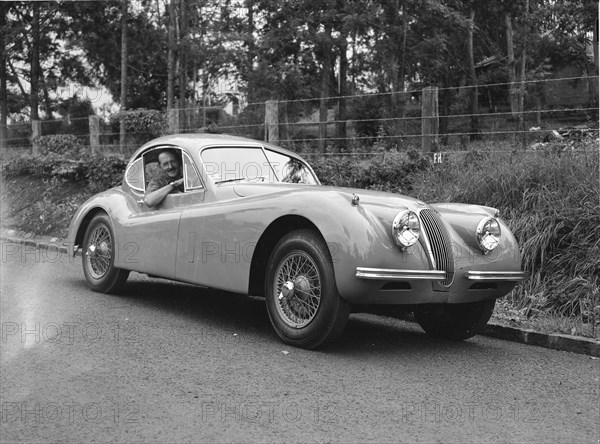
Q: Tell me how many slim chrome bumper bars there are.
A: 2